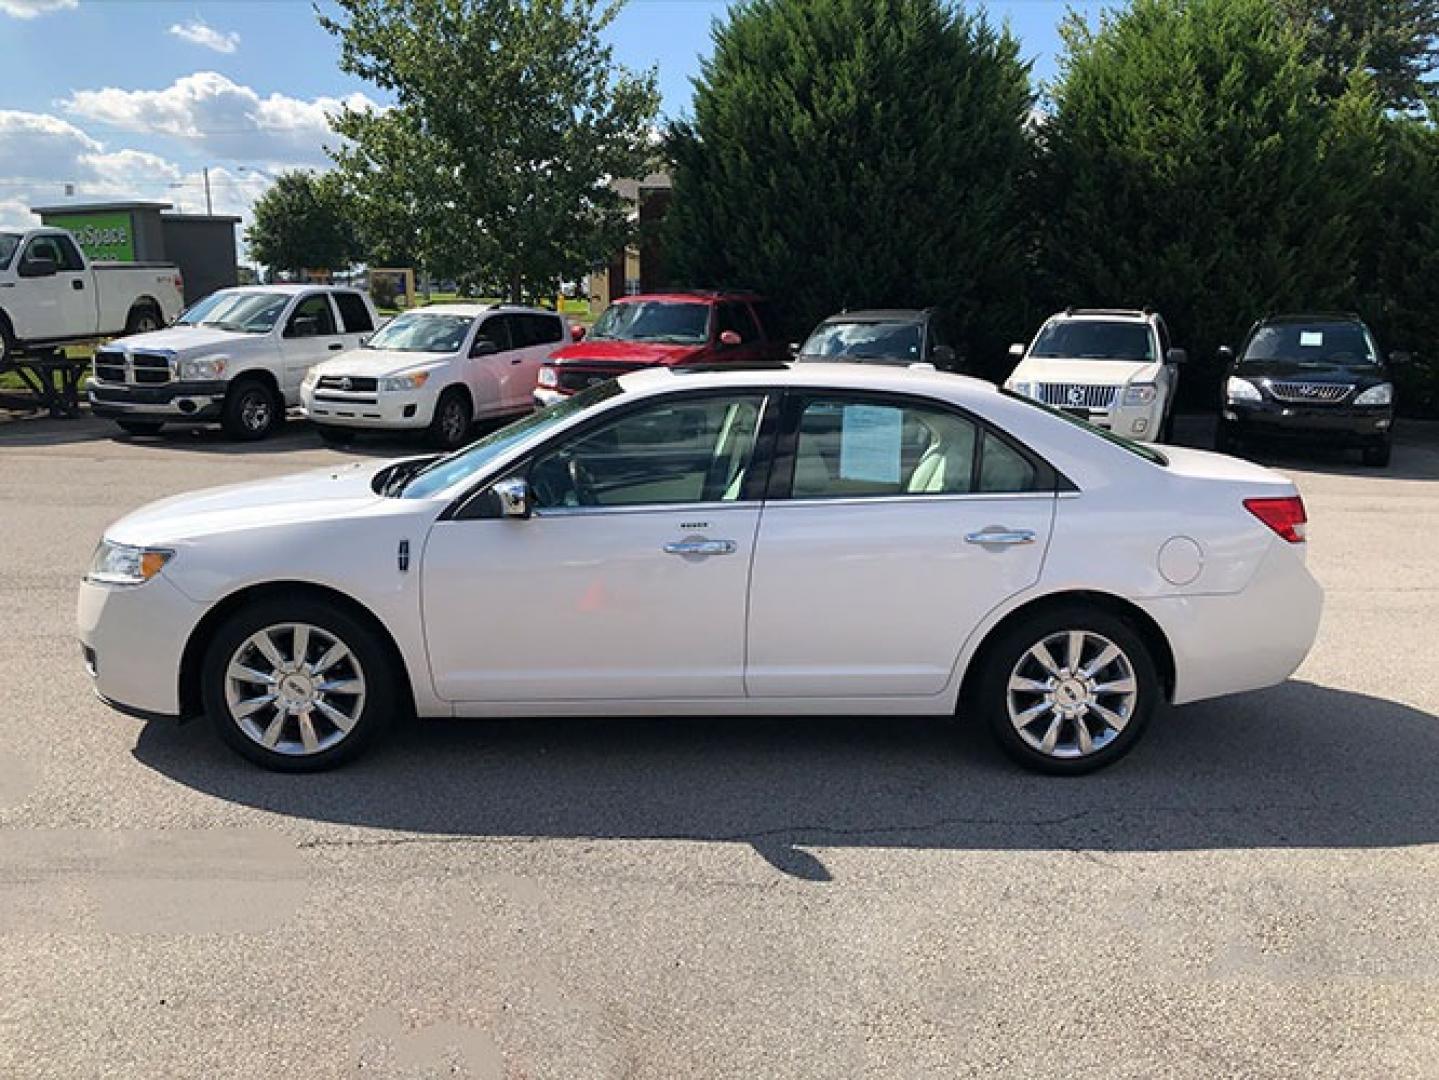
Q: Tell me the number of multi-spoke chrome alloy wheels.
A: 2